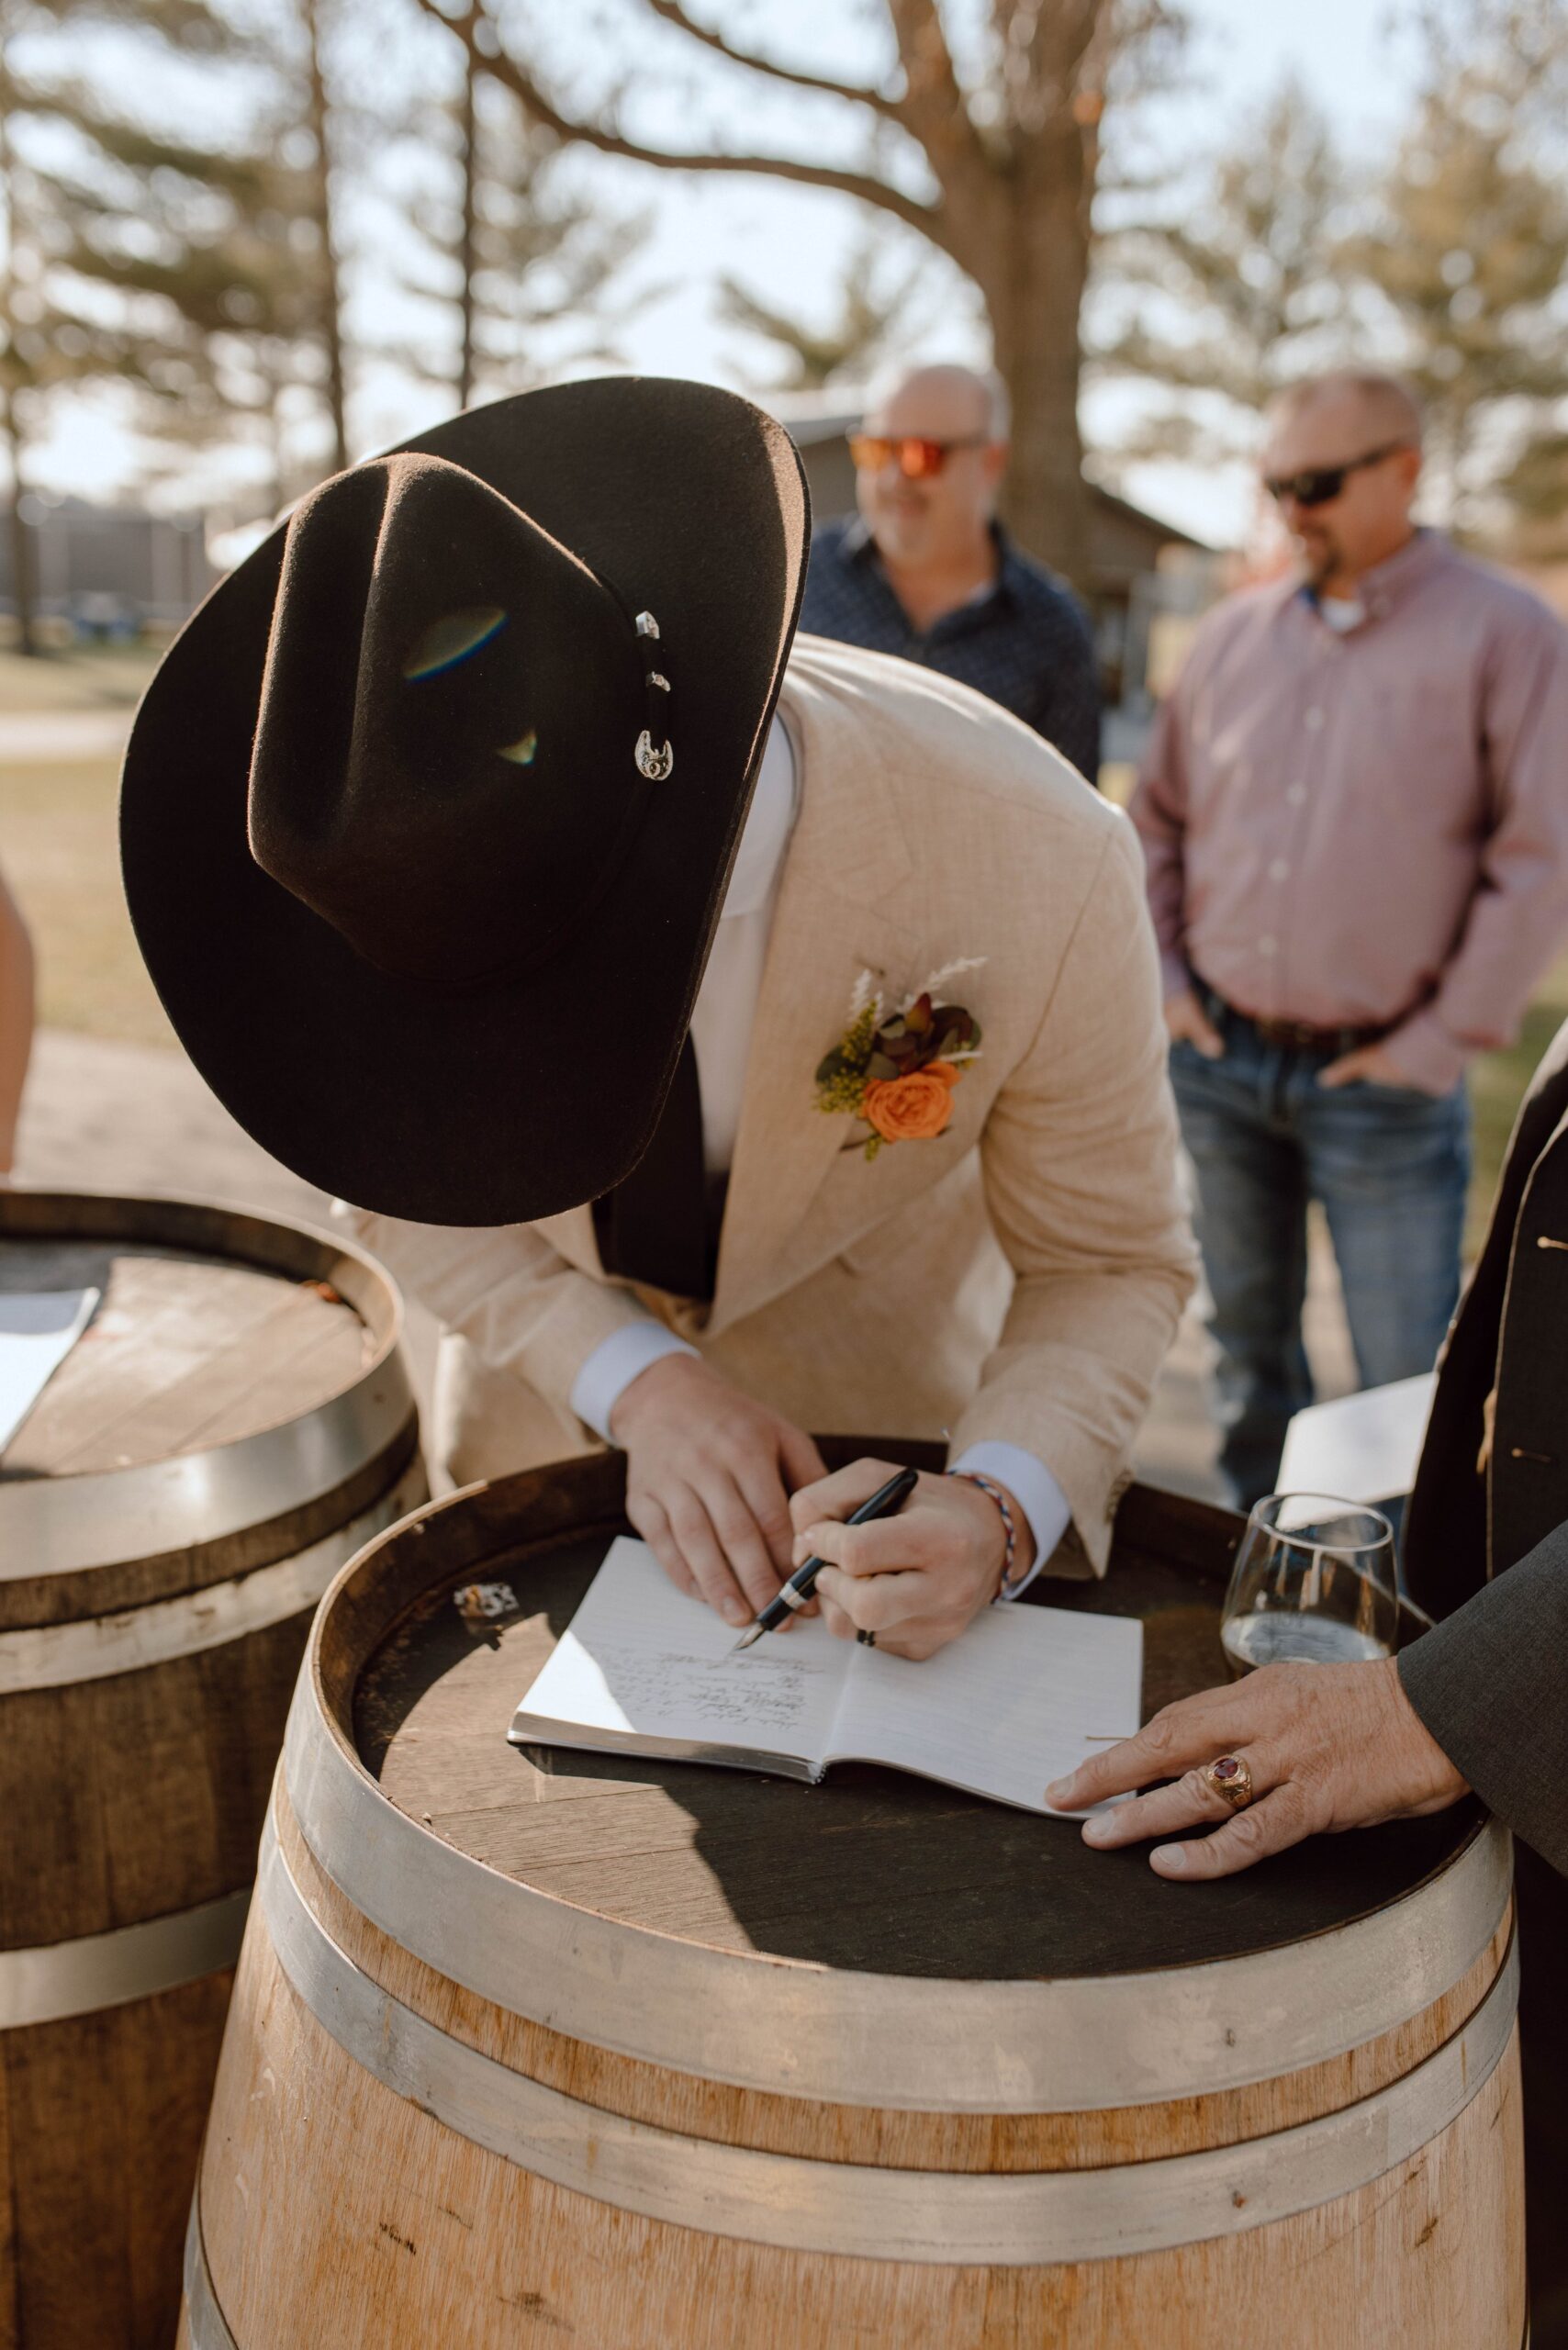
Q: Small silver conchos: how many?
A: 3